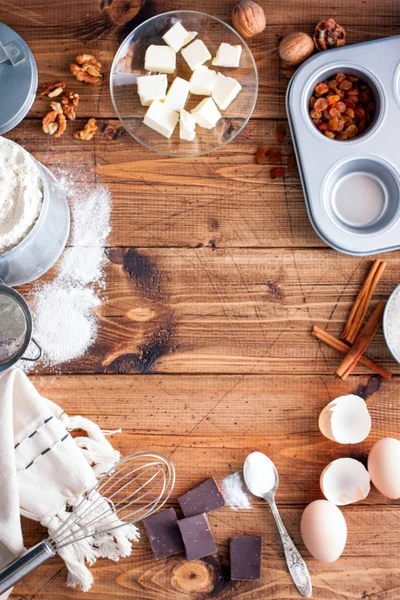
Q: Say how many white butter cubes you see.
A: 11